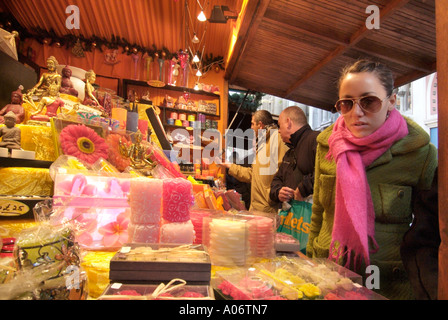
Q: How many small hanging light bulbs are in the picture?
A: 5